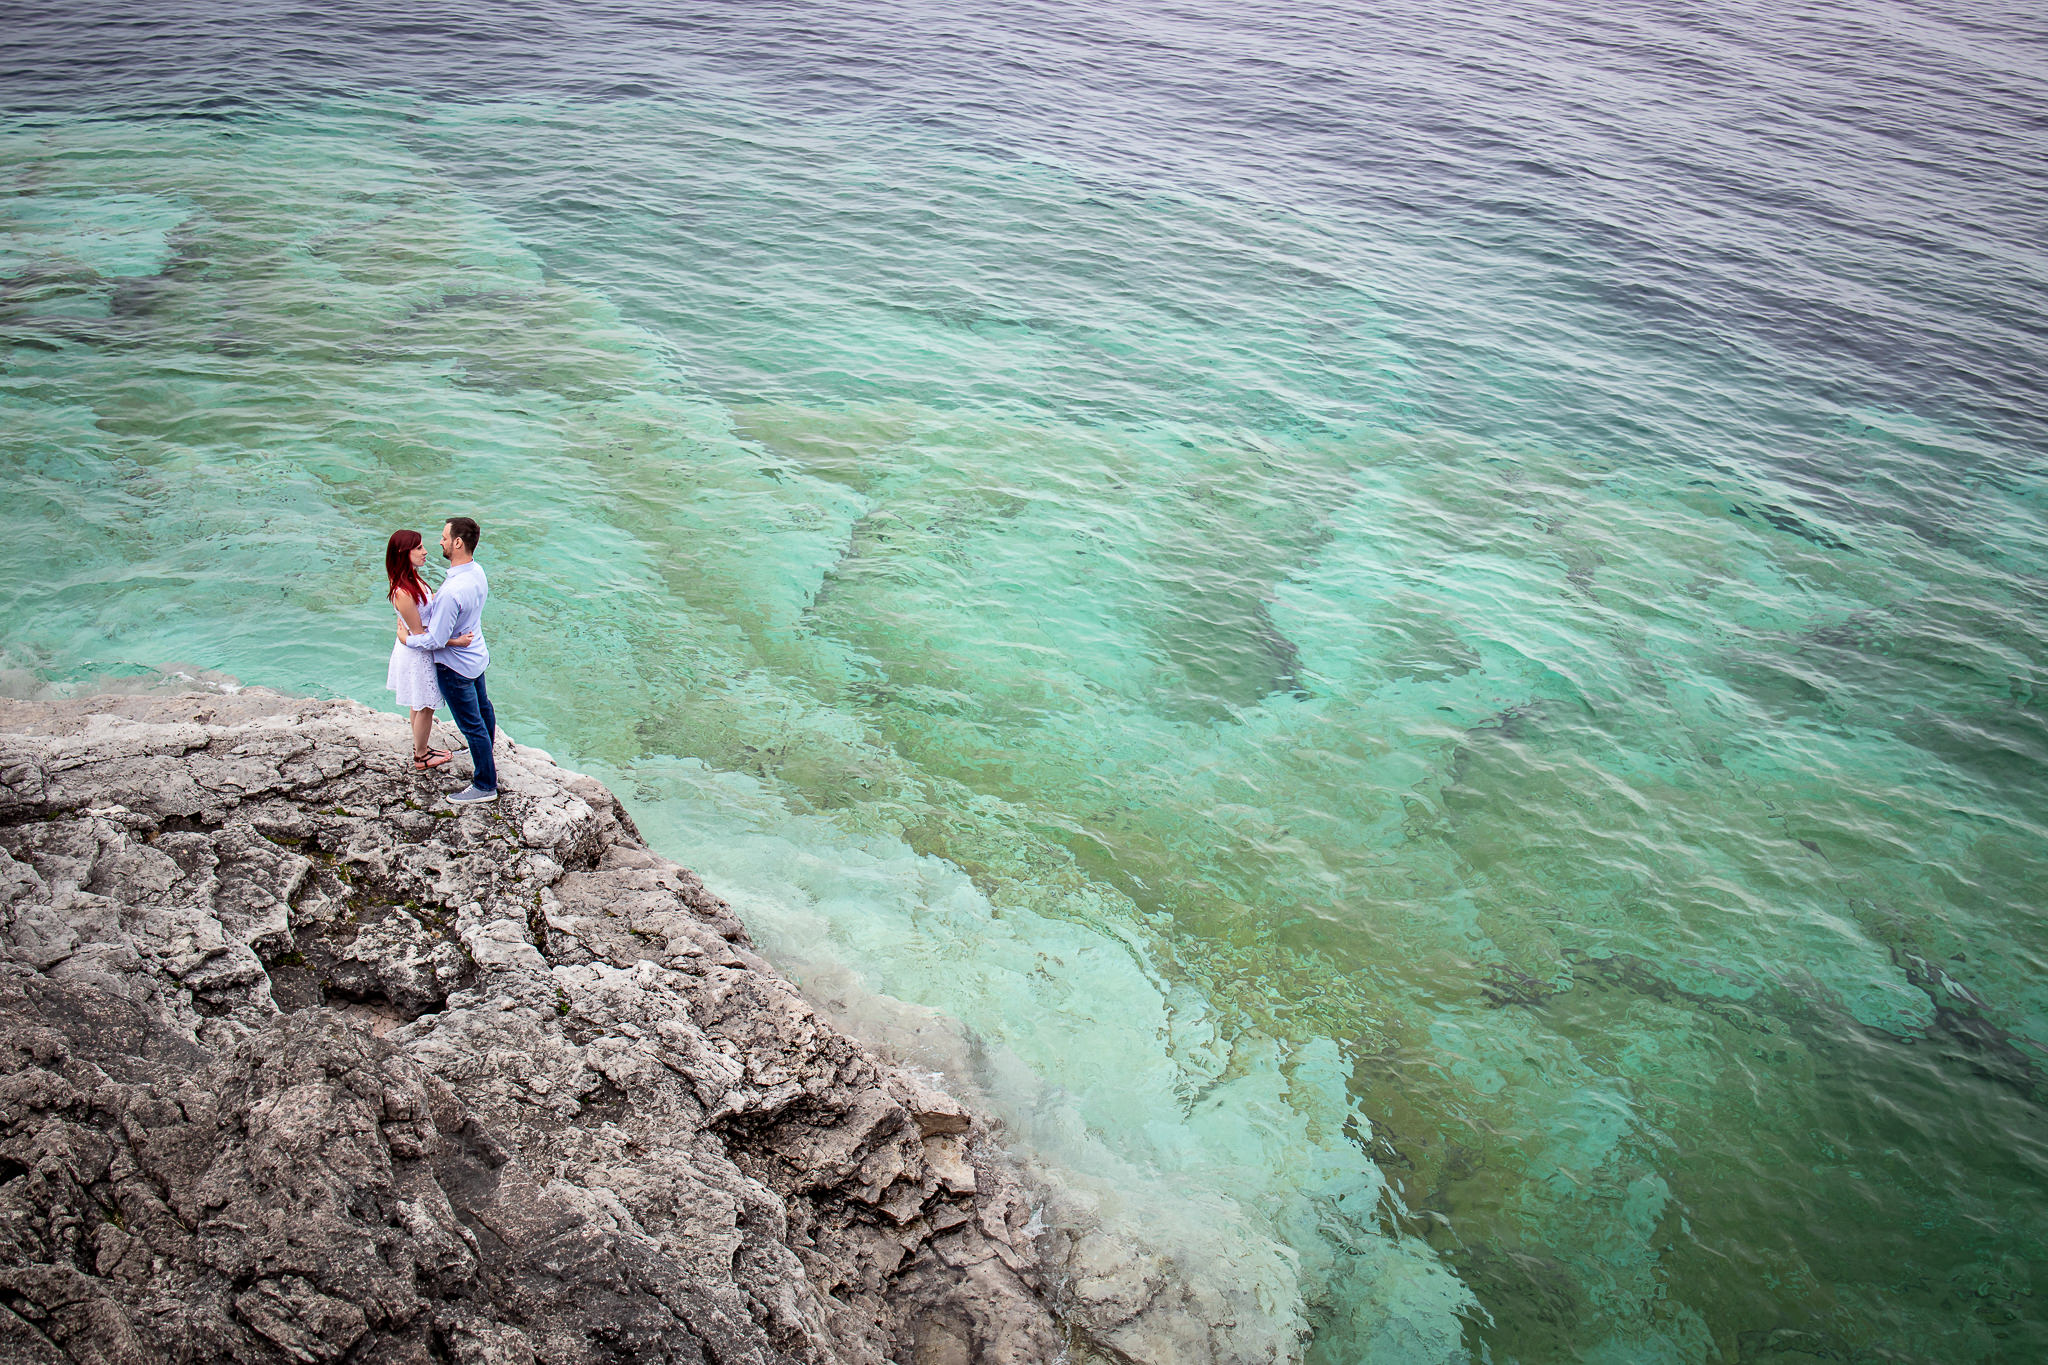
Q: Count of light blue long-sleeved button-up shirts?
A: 1